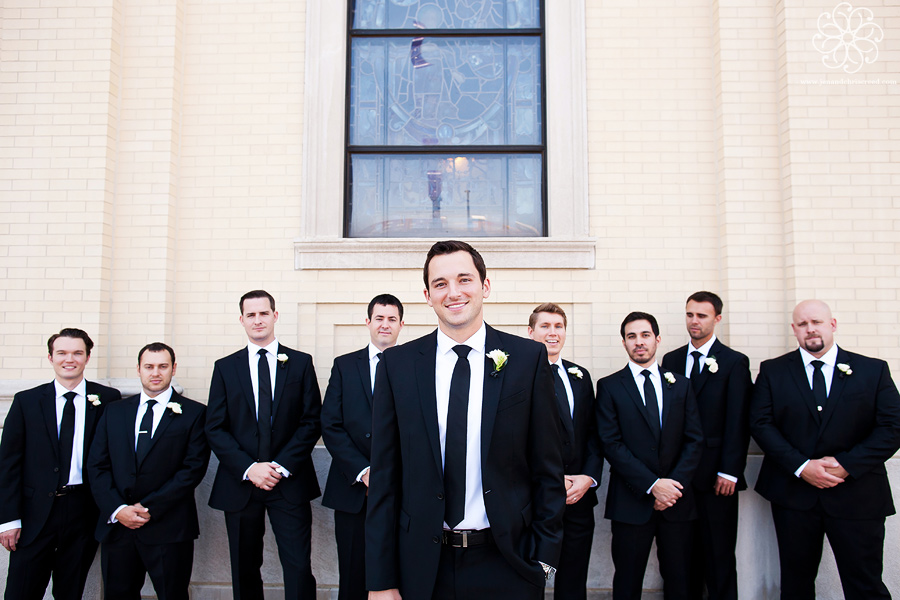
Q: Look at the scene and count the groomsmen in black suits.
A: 8